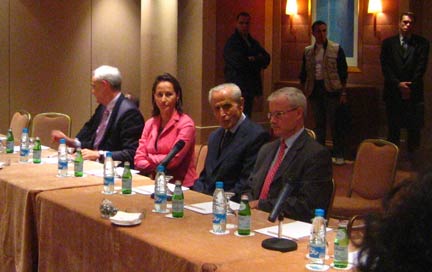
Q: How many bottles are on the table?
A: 13